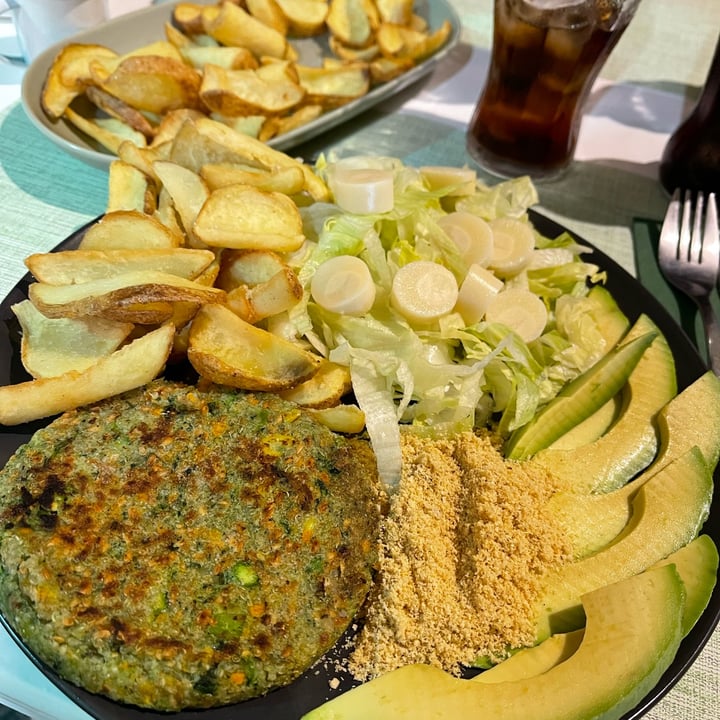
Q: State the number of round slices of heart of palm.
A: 8